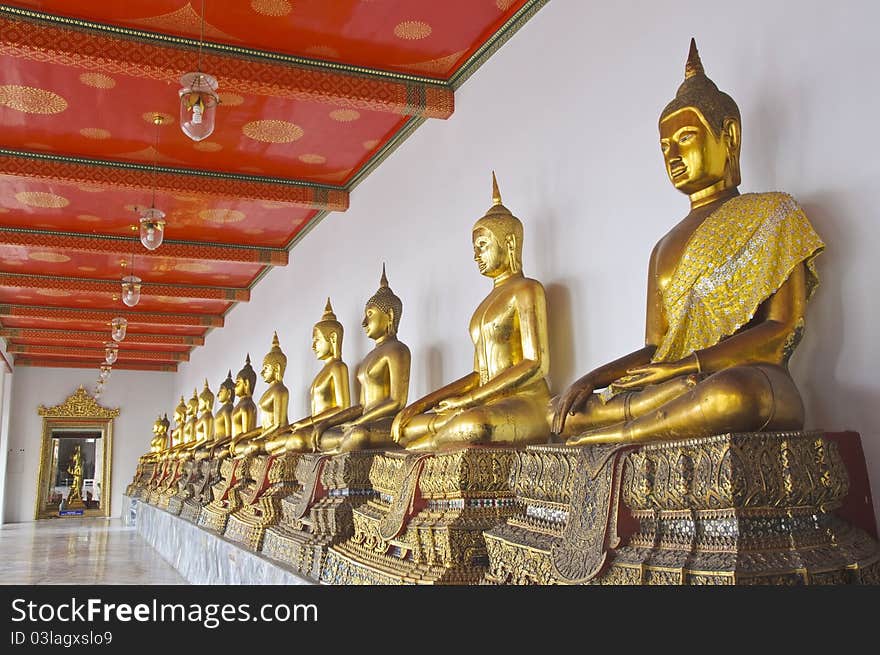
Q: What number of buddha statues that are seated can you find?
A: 12